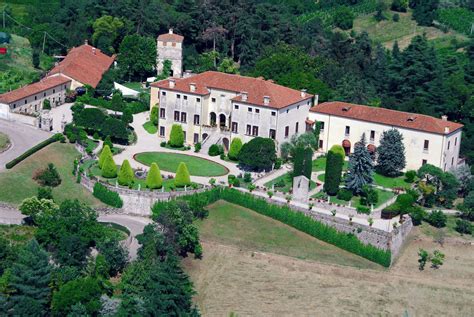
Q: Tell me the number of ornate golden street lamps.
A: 0